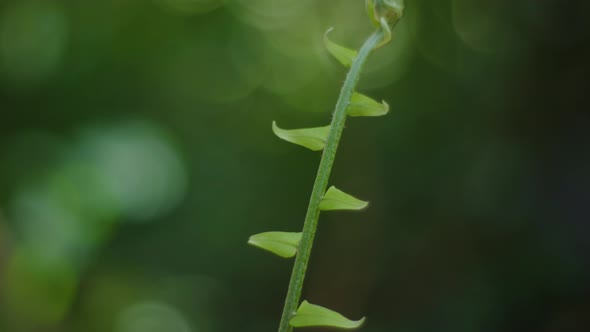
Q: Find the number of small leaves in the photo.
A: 6